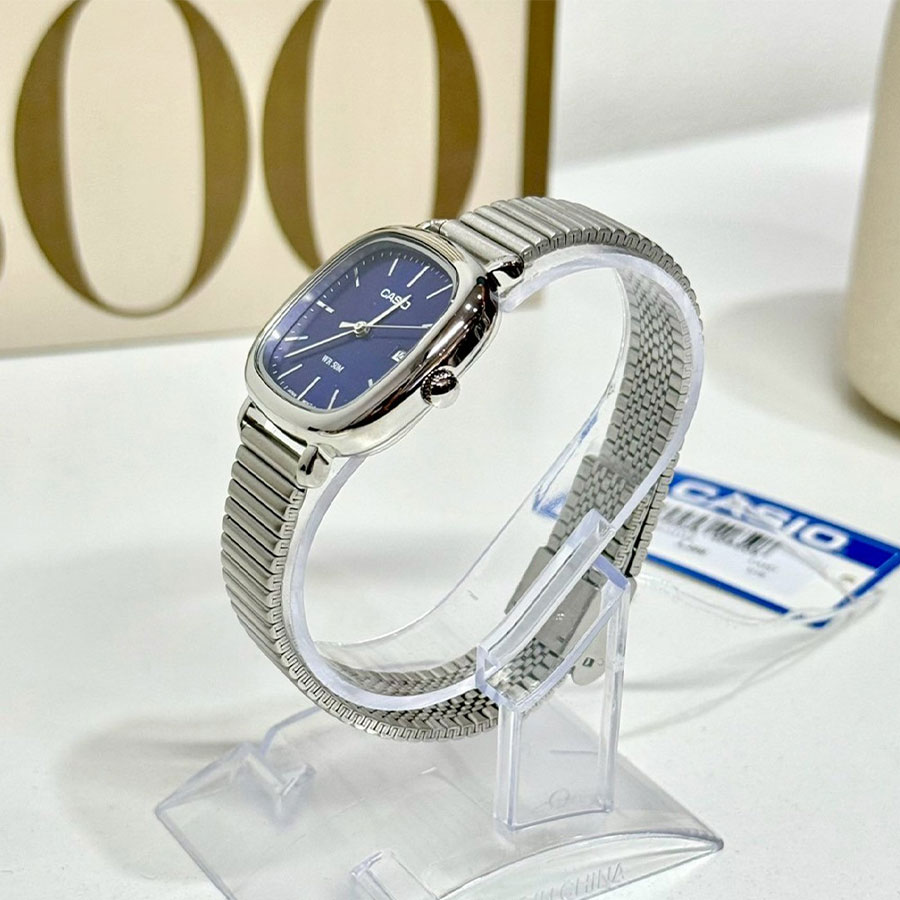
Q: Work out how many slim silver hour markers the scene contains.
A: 11